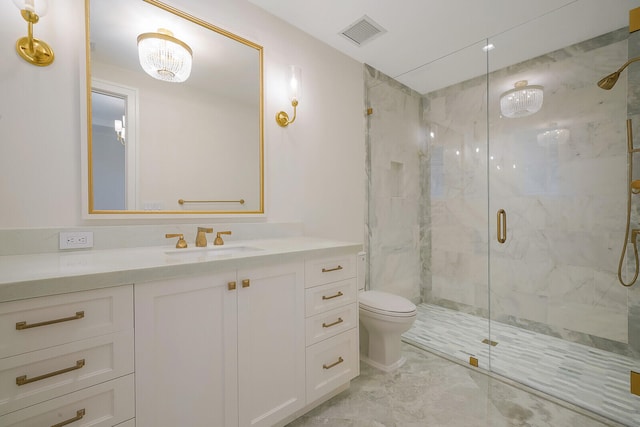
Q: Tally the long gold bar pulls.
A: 7